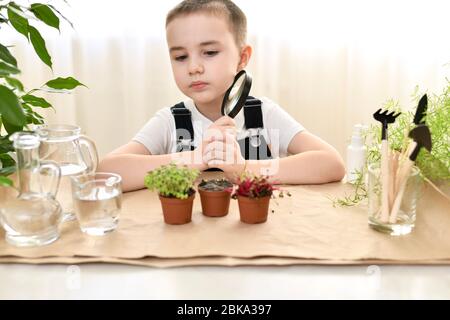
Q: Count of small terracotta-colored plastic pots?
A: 3